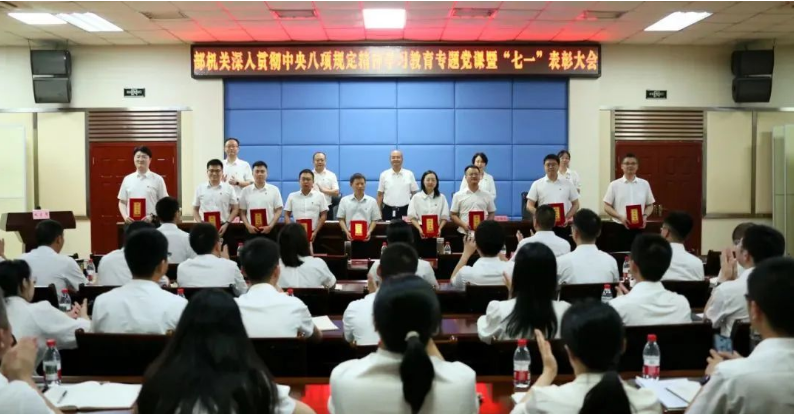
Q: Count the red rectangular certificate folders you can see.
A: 9